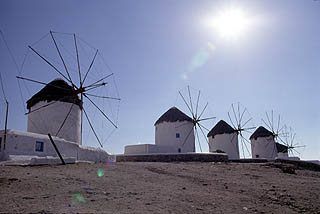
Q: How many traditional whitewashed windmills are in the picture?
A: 5